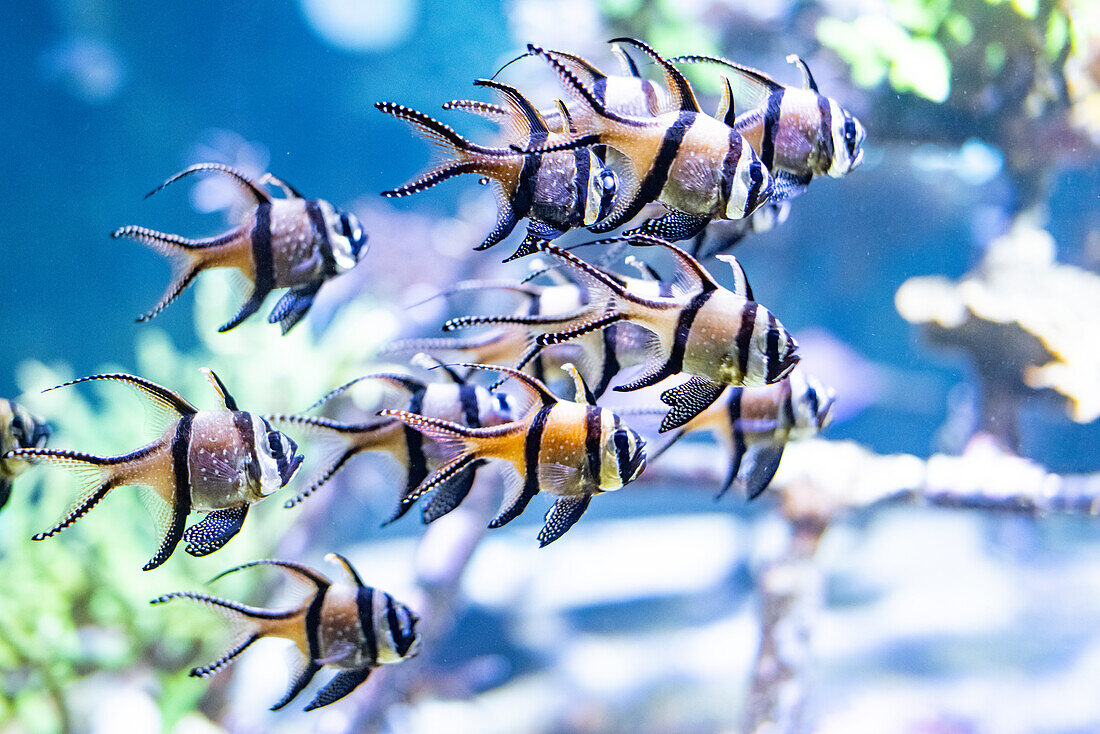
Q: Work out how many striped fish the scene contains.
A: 15